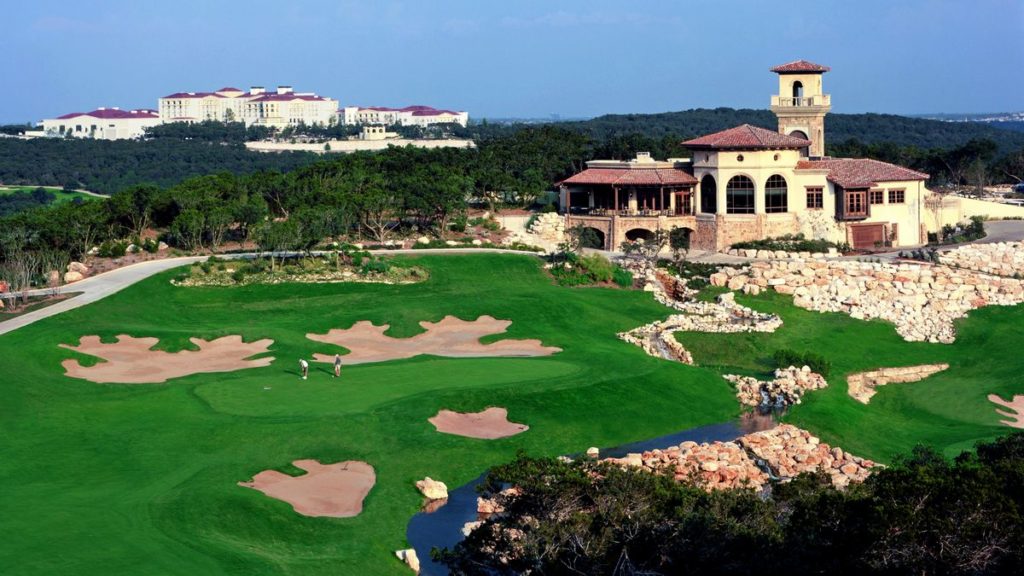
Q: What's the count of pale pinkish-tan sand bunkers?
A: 5